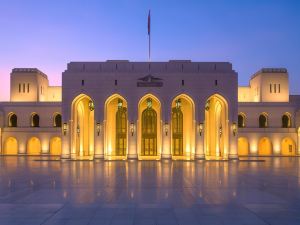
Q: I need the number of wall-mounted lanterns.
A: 6